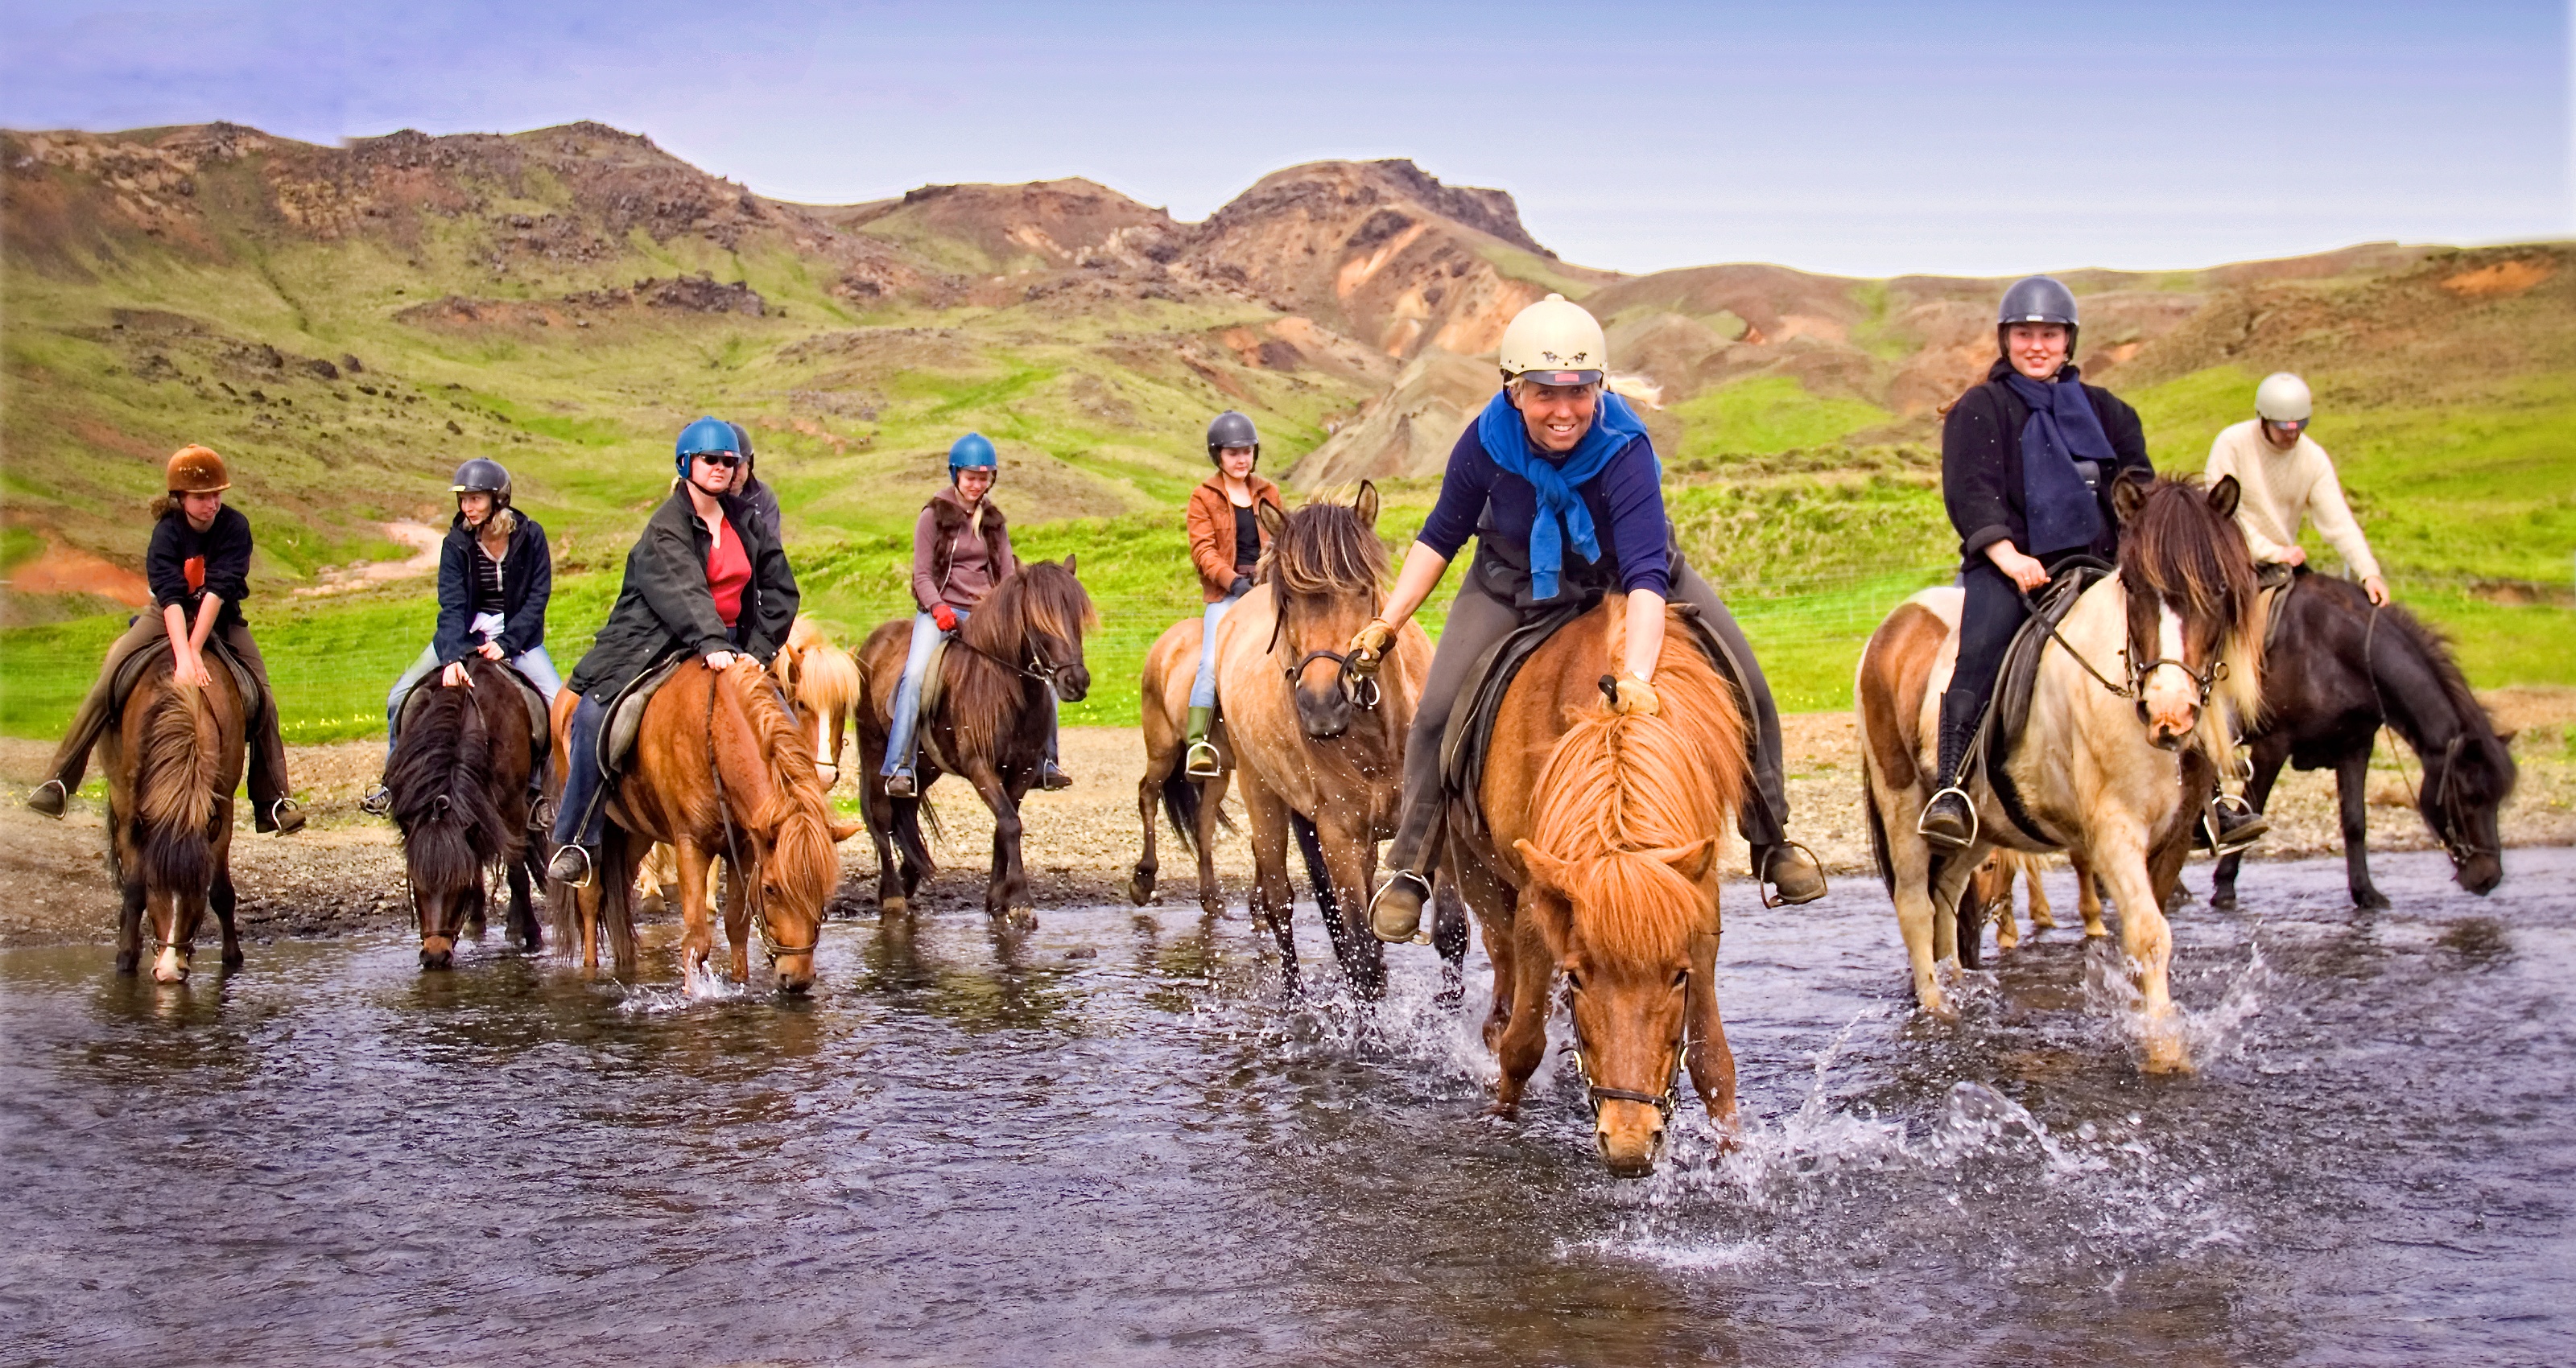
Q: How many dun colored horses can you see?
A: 2